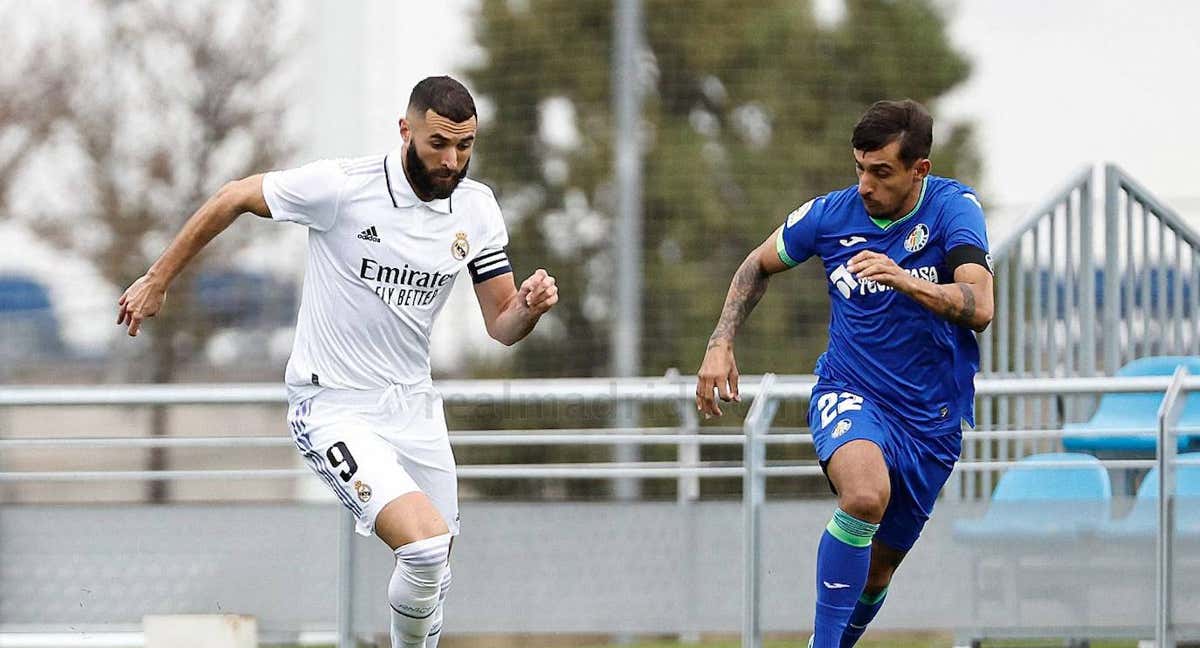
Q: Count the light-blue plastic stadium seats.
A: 3